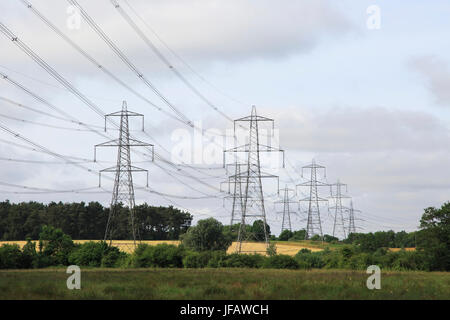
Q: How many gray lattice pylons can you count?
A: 7